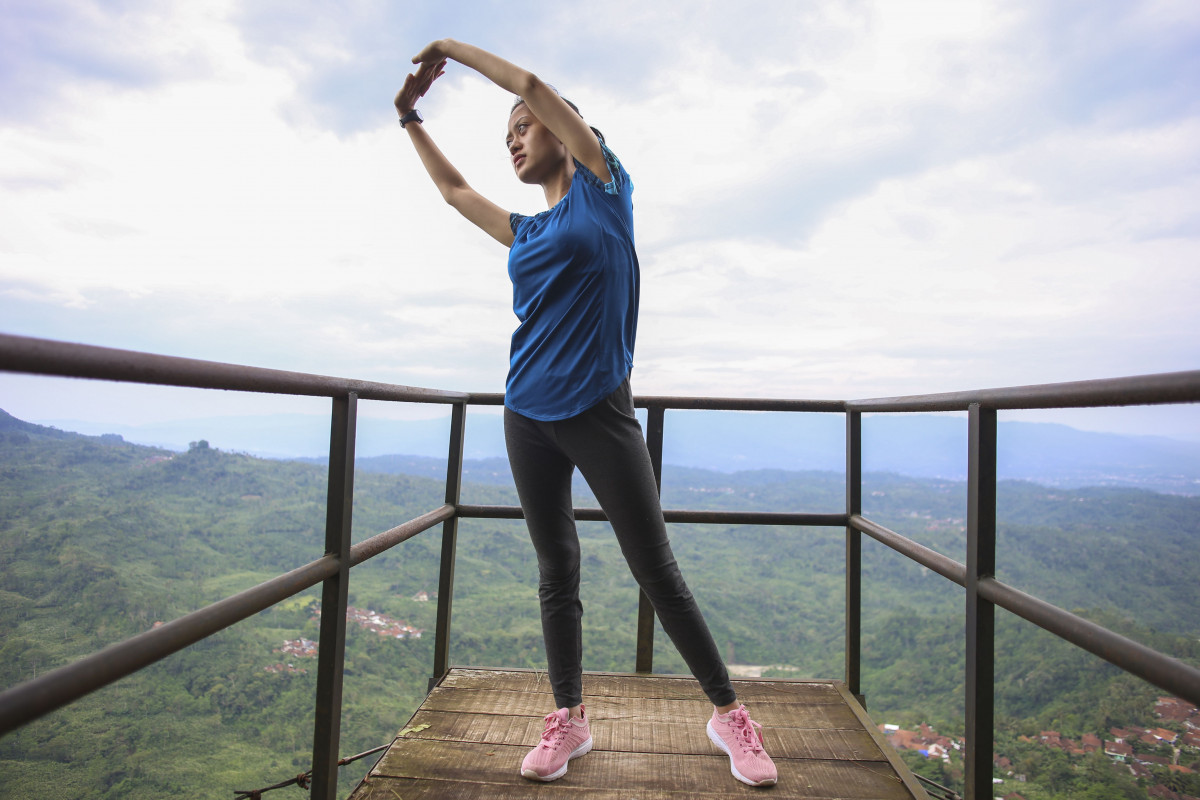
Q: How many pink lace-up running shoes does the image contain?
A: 2